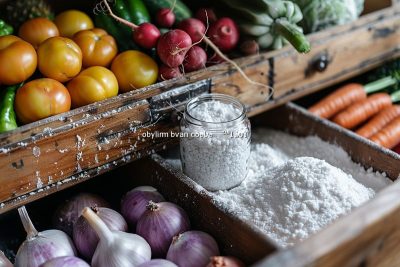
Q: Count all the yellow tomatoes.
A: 8